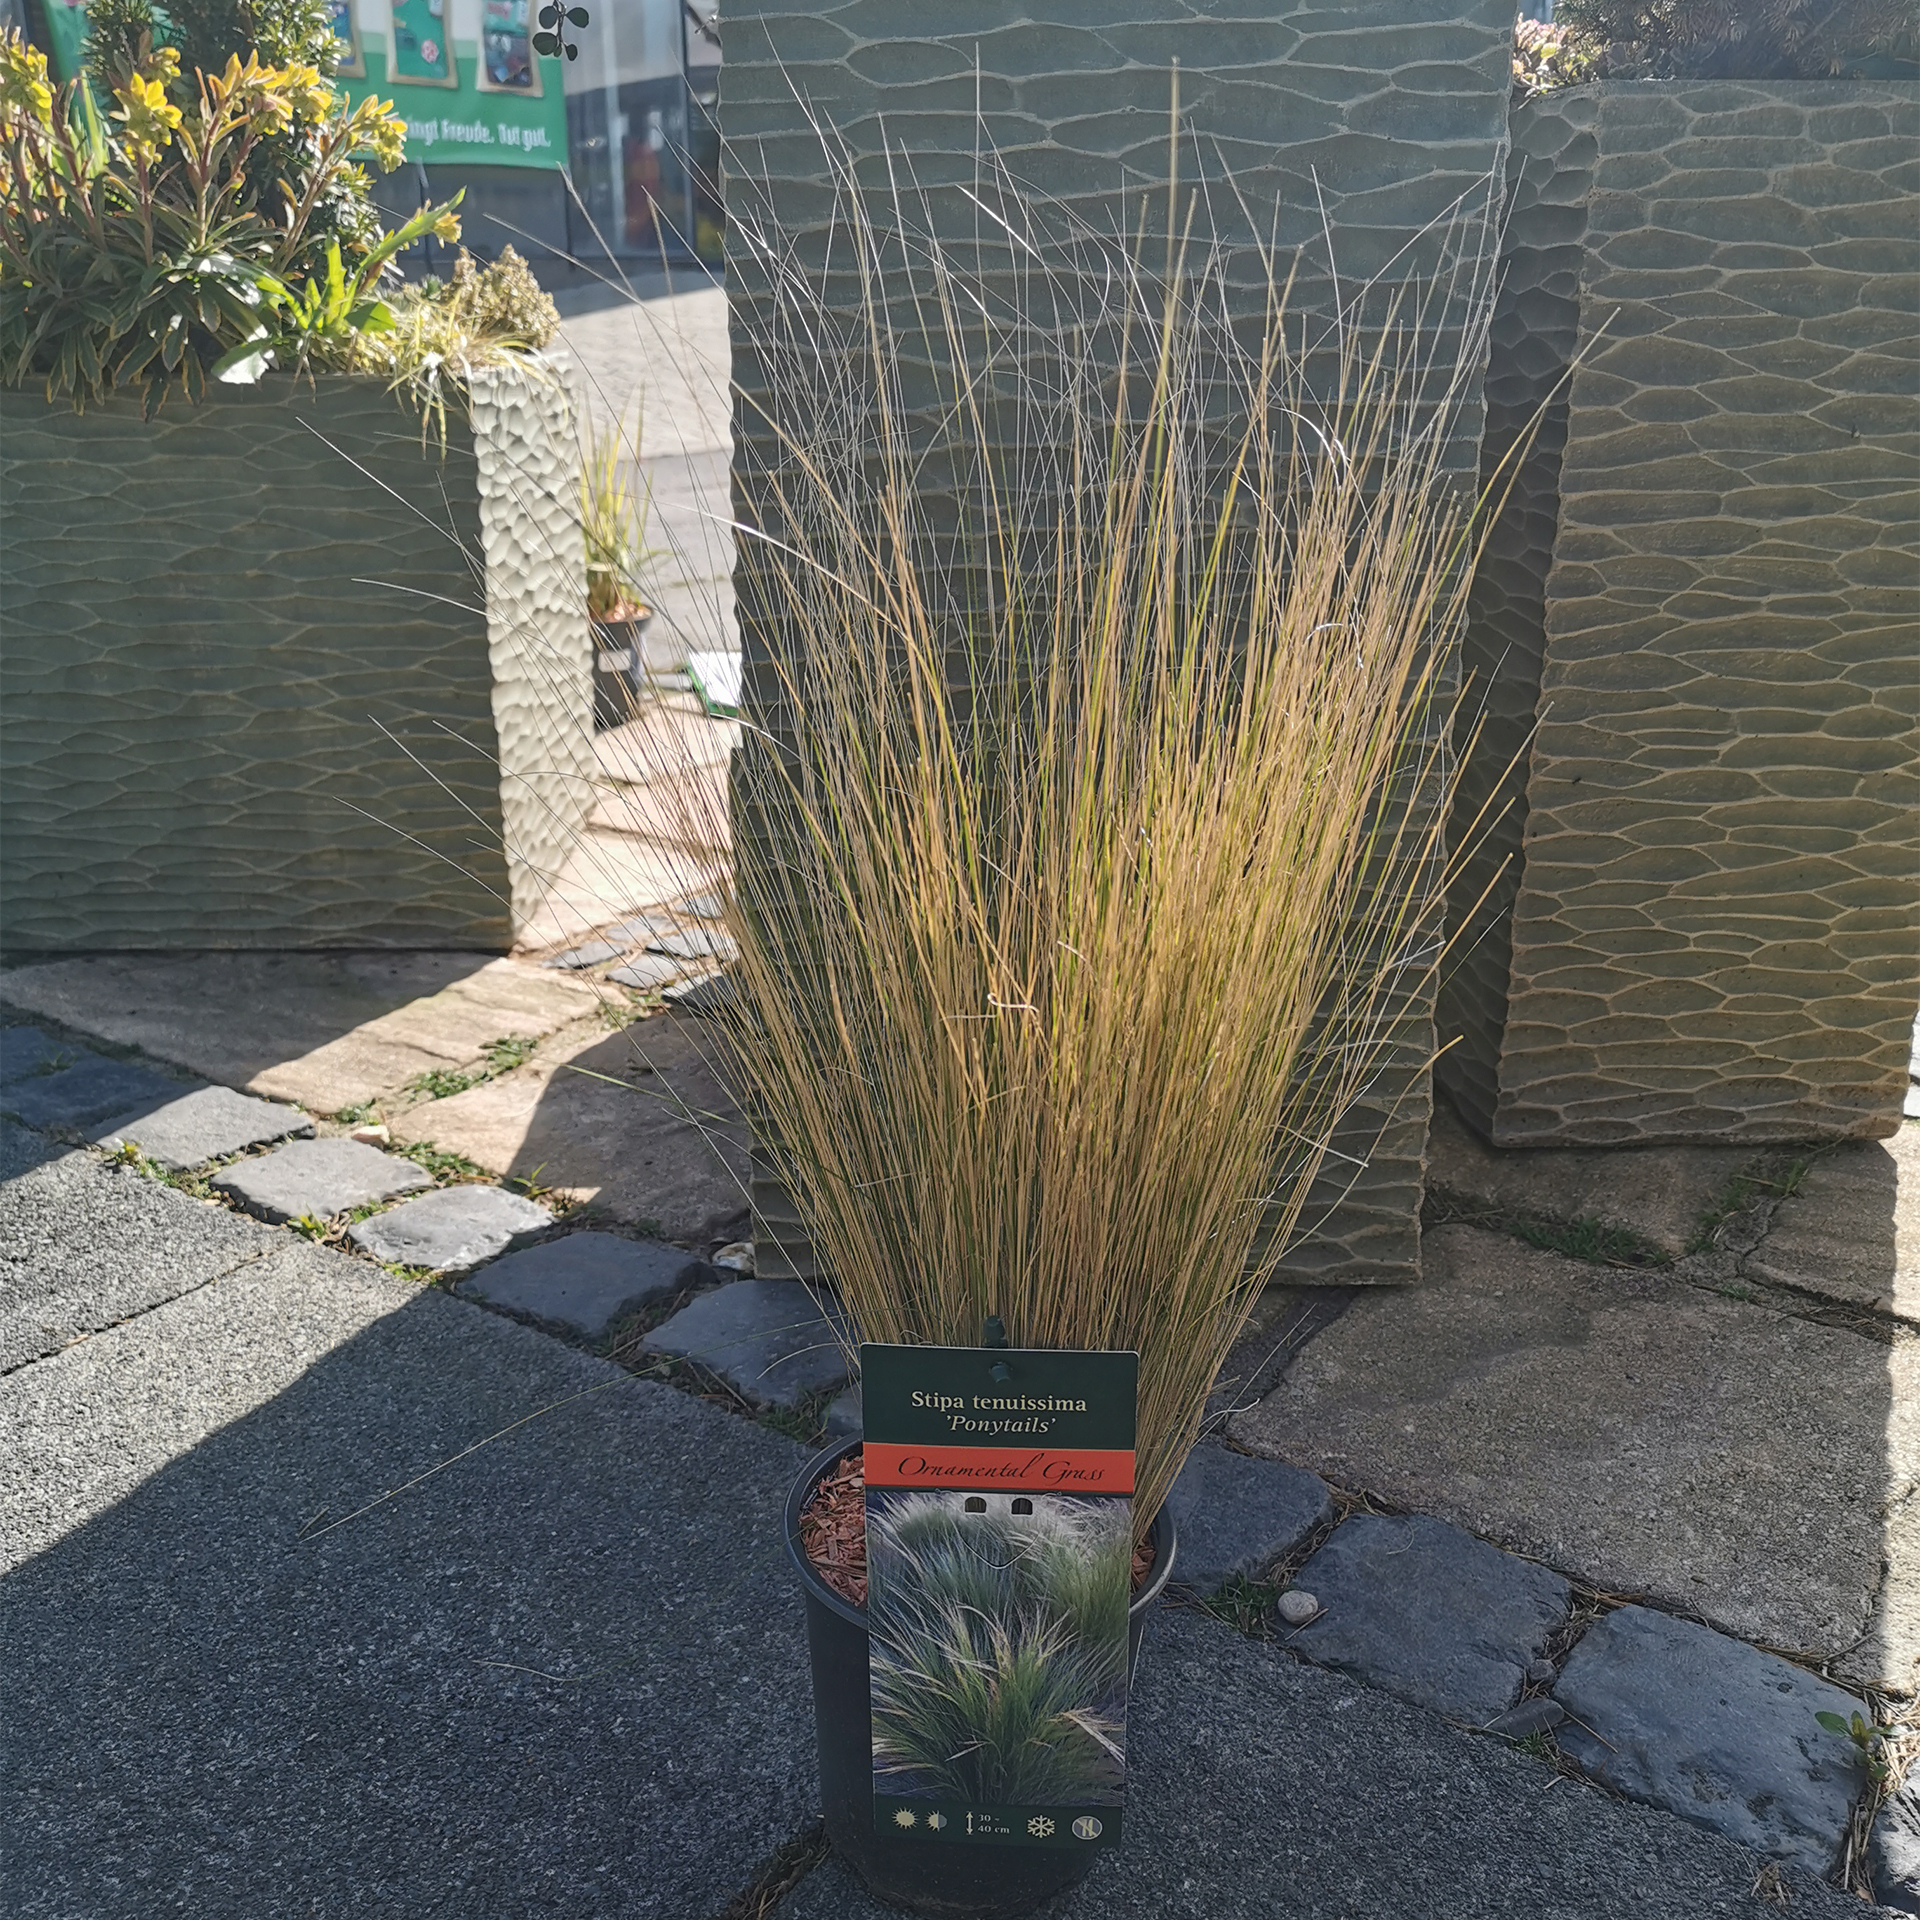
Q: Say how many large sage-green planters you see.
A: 3